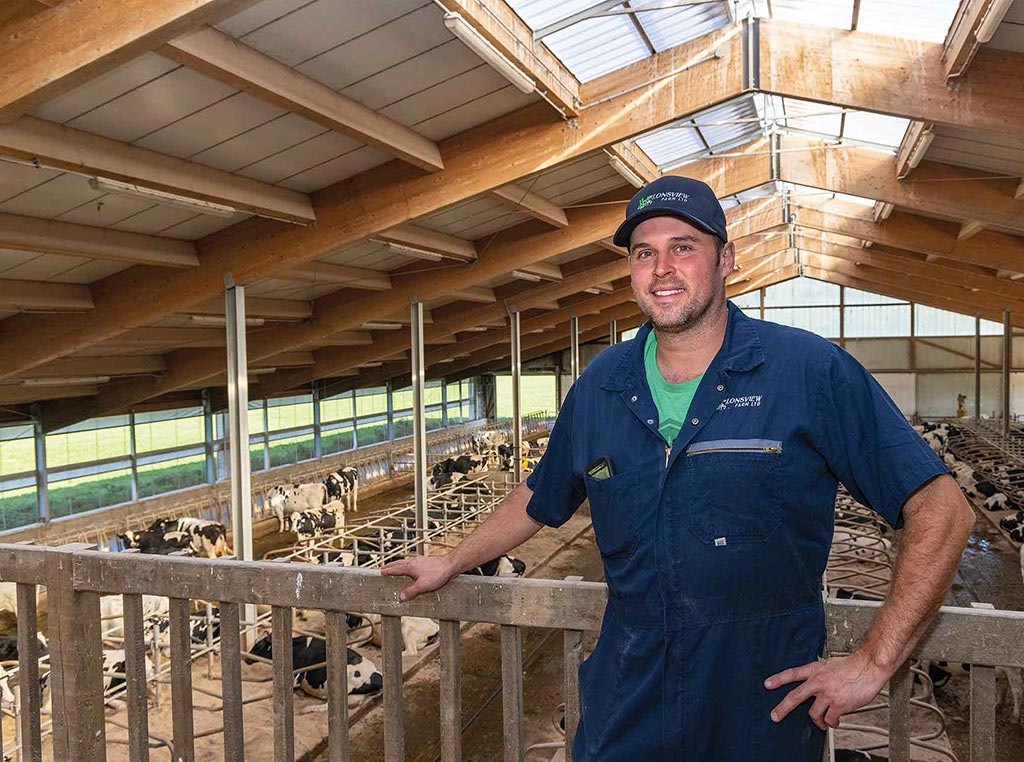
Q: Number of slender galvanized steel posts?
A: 7